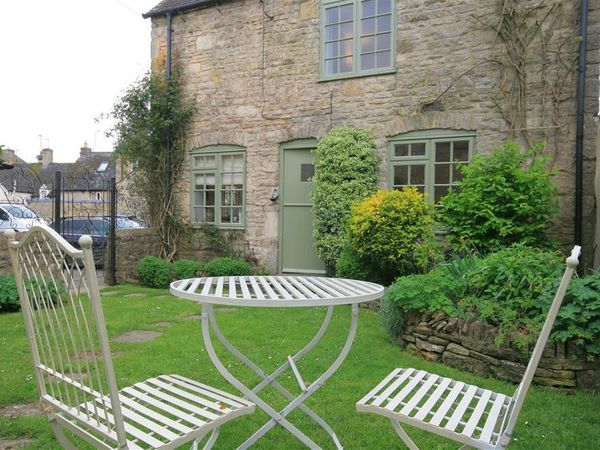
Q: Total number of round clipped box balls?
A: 3